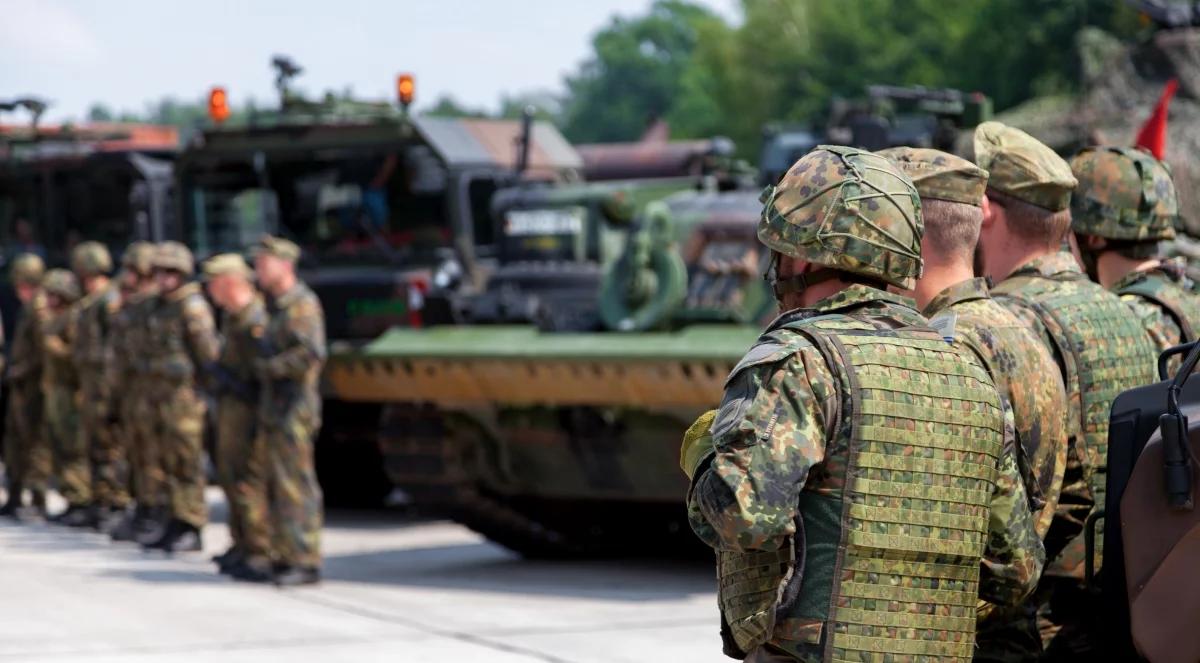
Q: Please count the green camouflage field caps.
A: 4